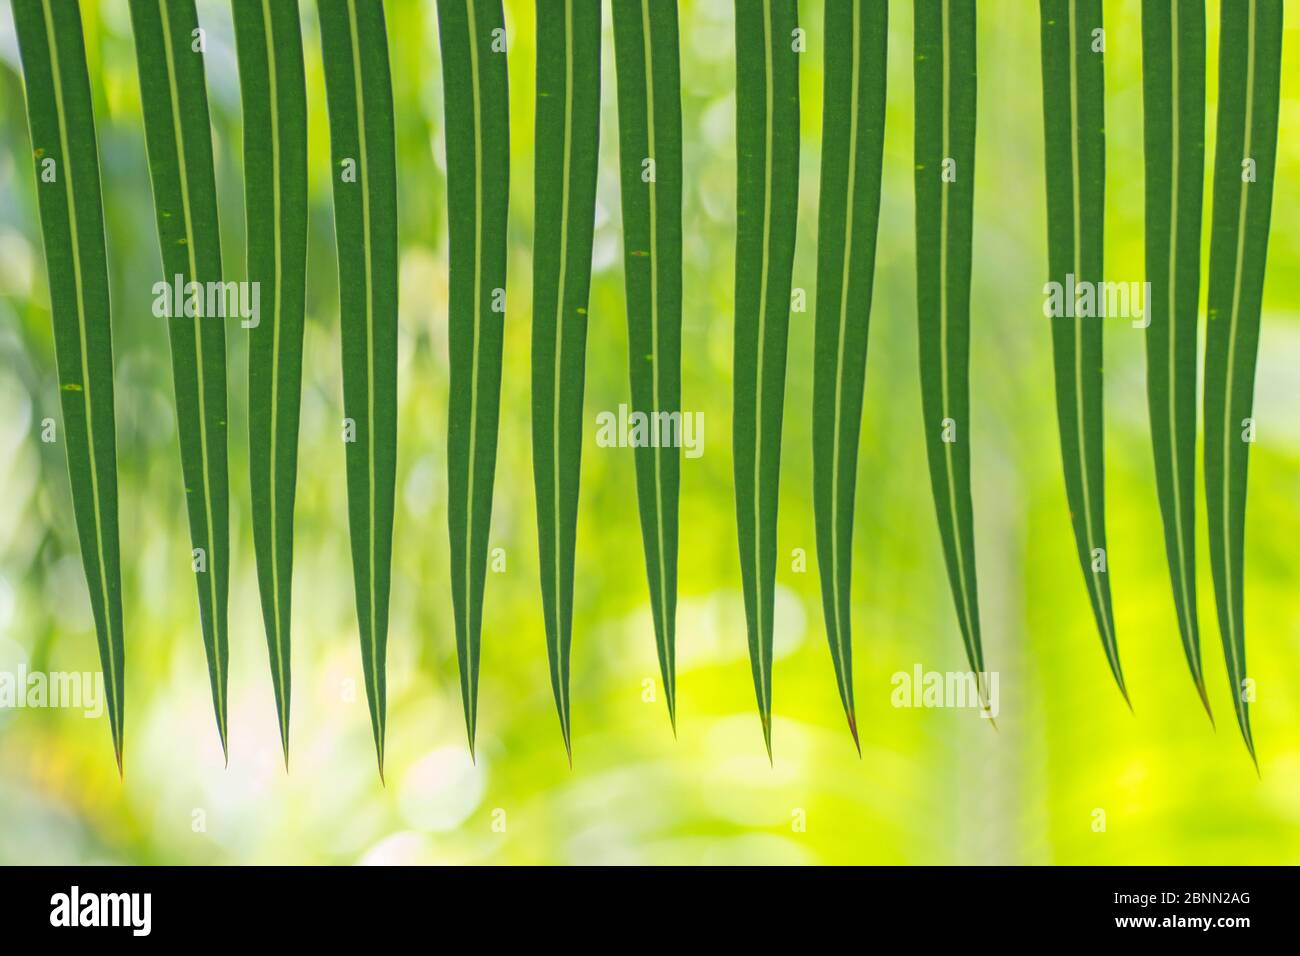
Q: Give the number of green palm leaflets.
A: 13